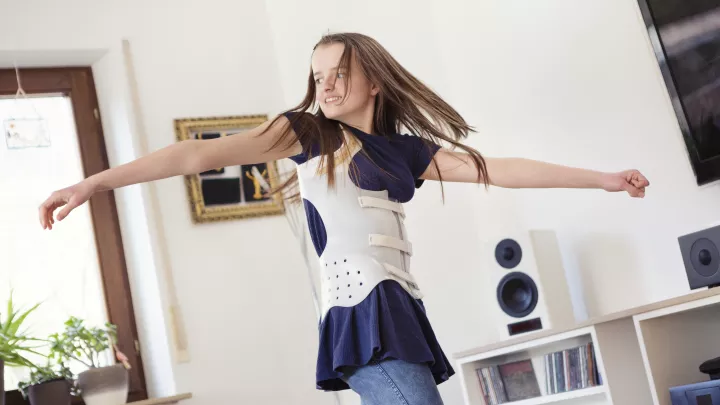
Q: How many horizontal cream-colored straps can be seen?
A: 3